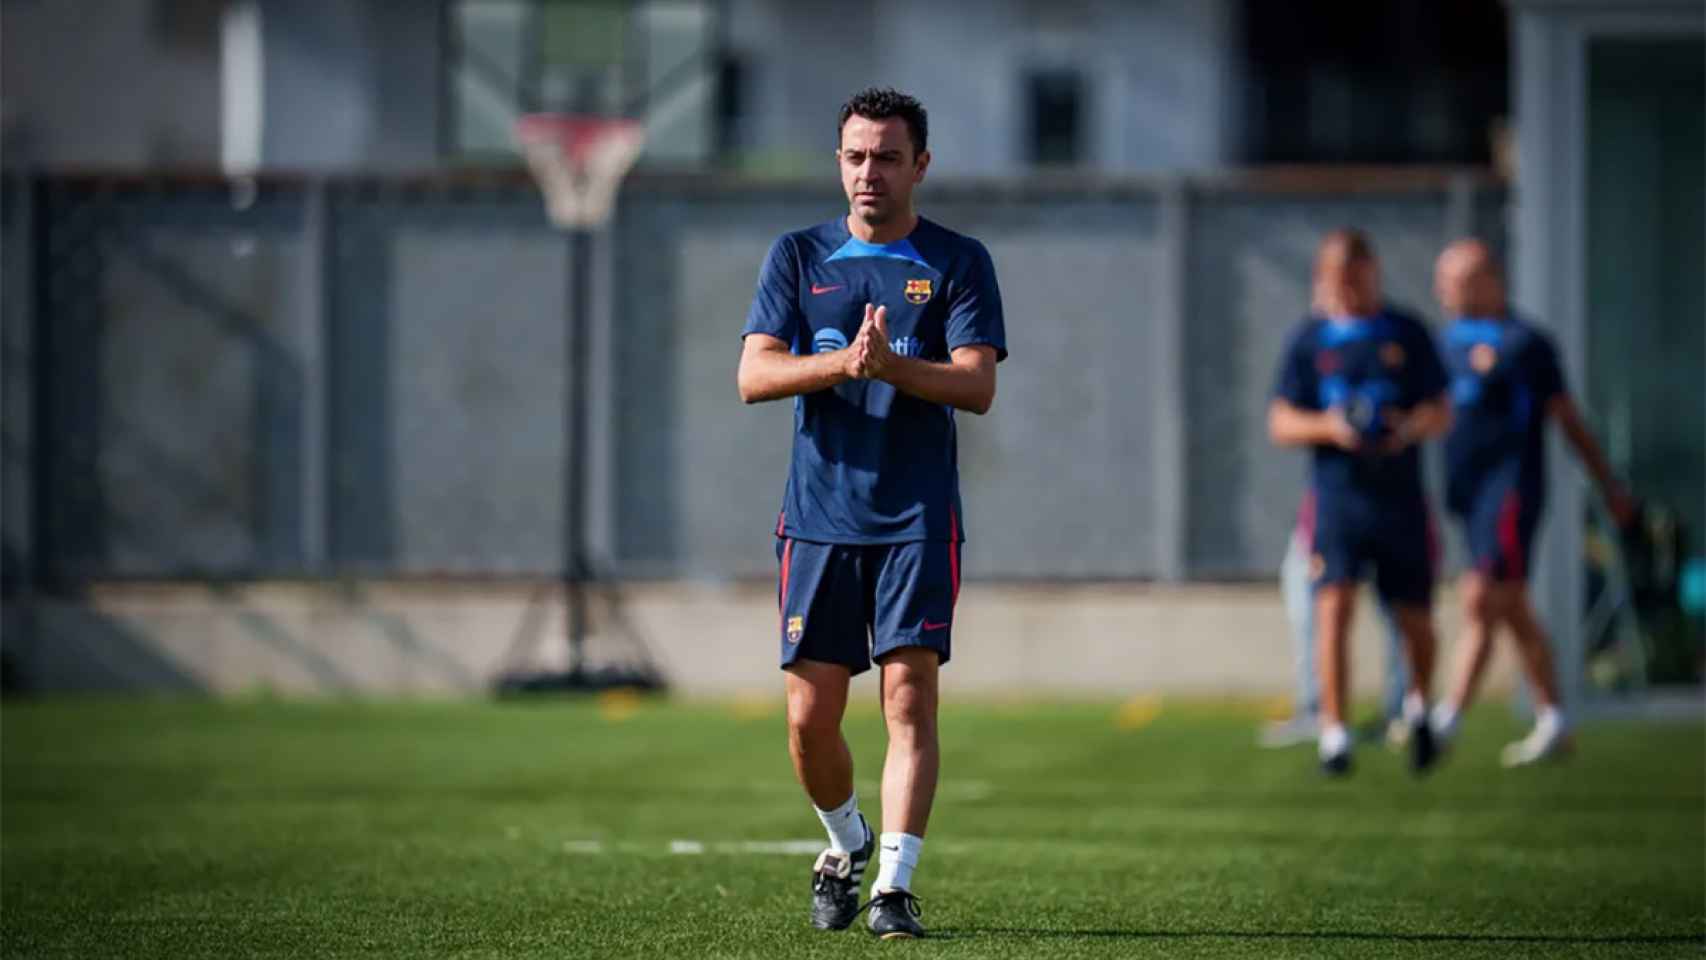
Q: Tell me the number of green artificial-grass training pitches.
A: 1